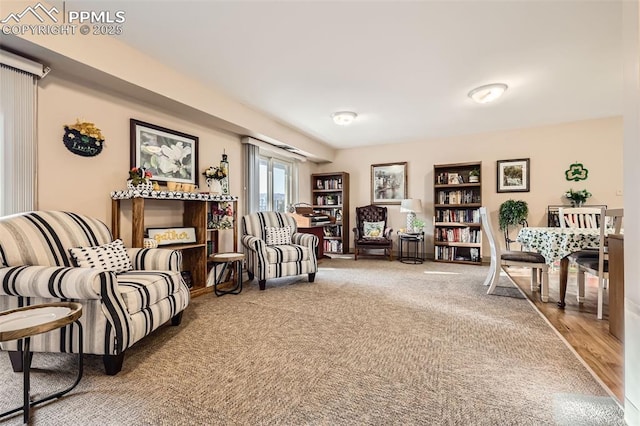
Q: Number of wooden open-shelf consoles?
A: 1